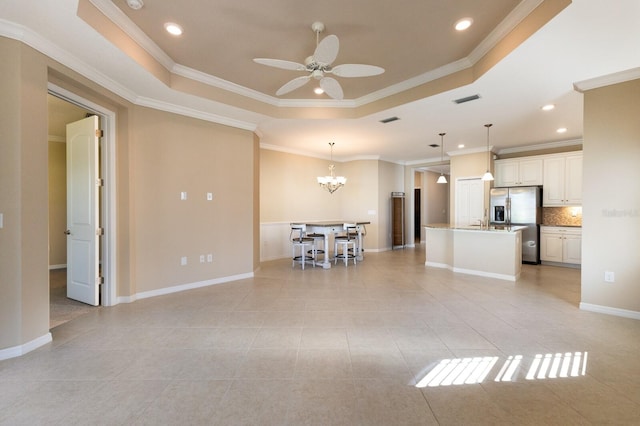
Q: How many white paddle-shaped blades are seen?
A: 5